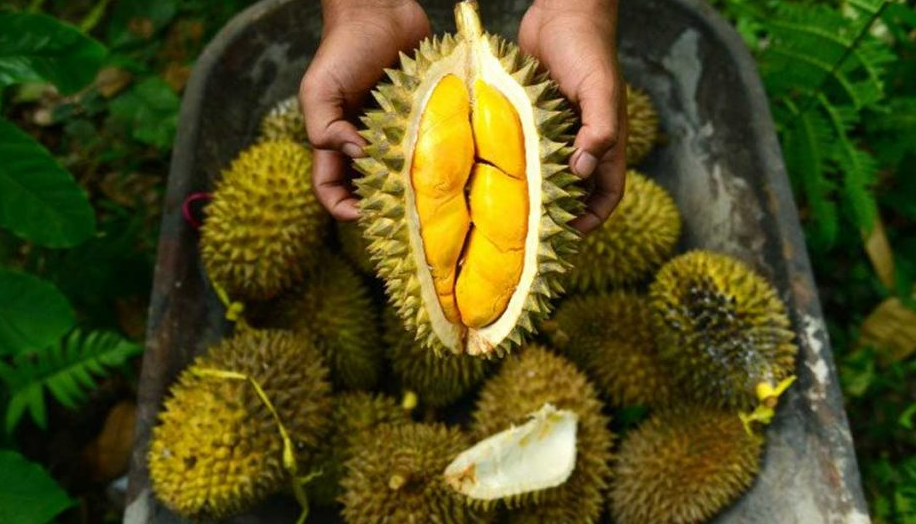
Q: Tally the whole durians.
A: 14